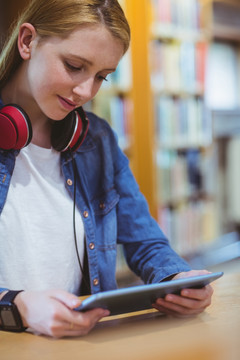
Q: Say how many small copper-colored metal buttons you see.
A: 5